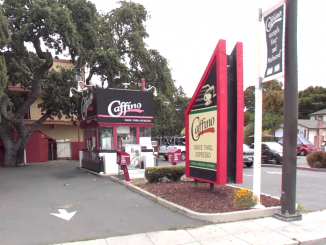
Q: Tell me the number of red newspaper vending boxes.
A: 2